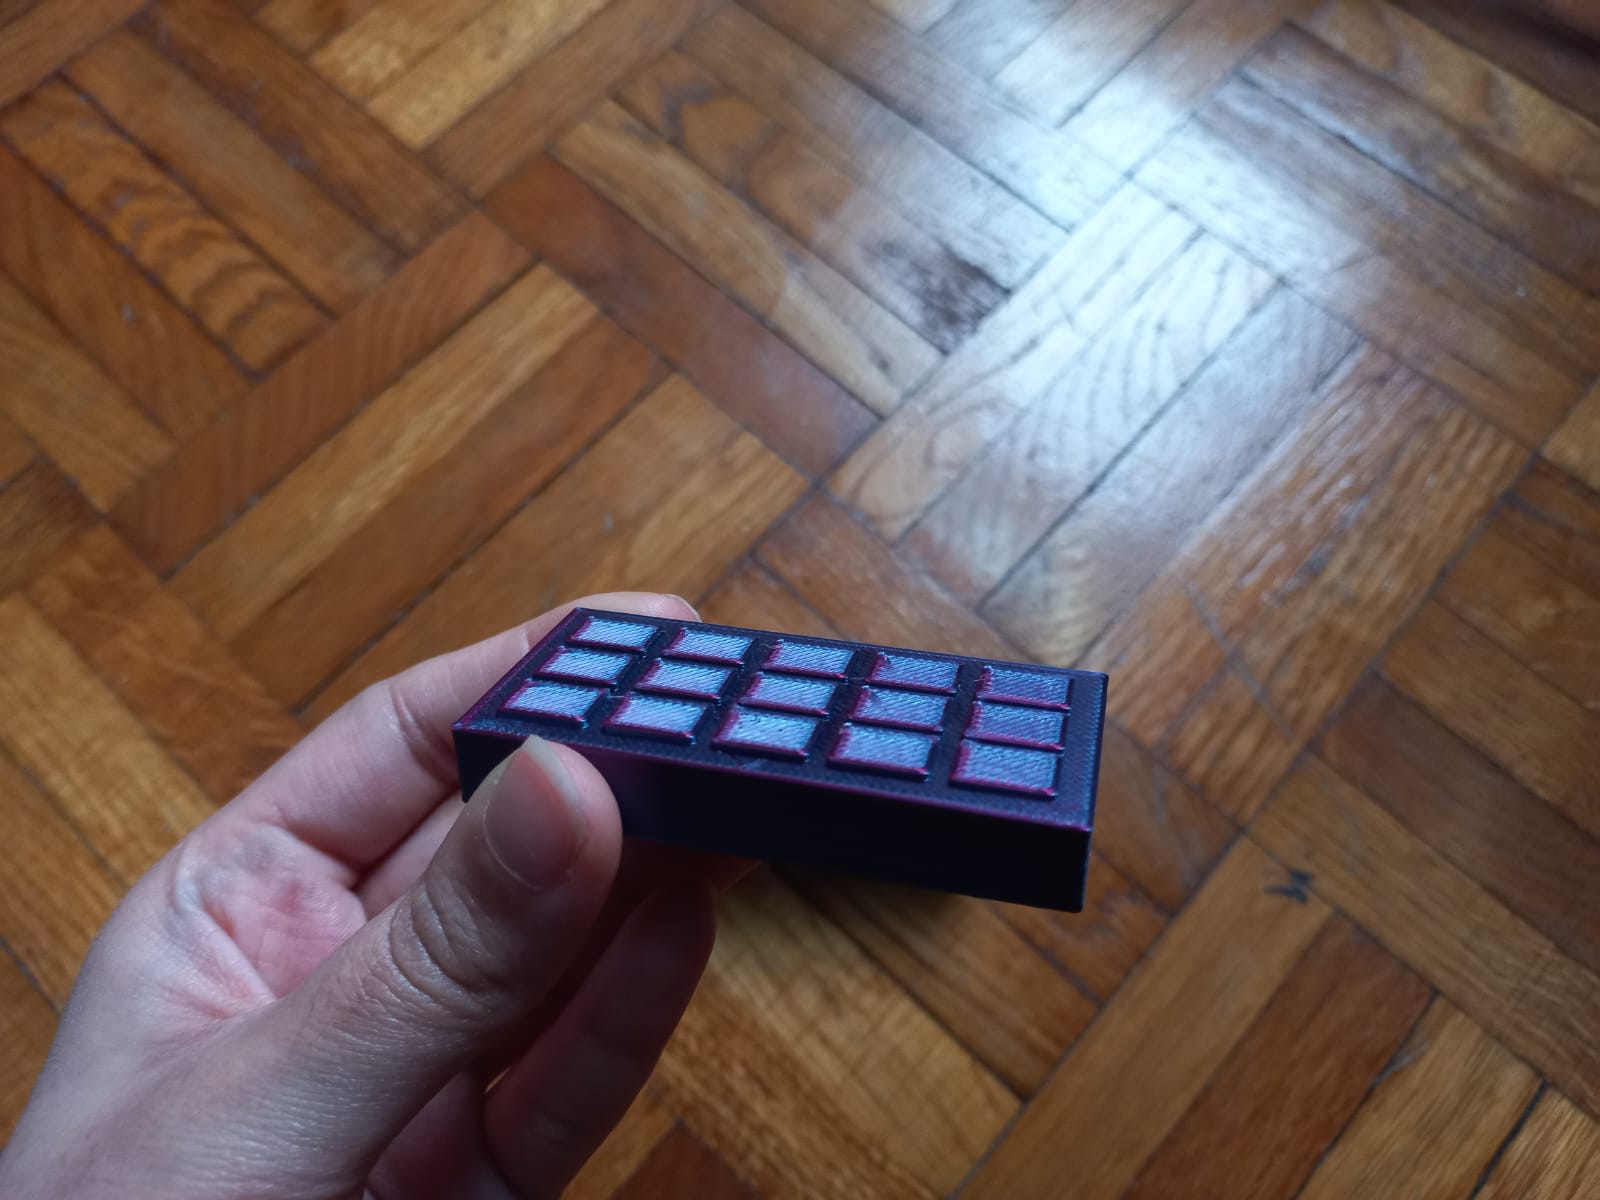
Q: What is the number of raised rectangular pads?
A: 15